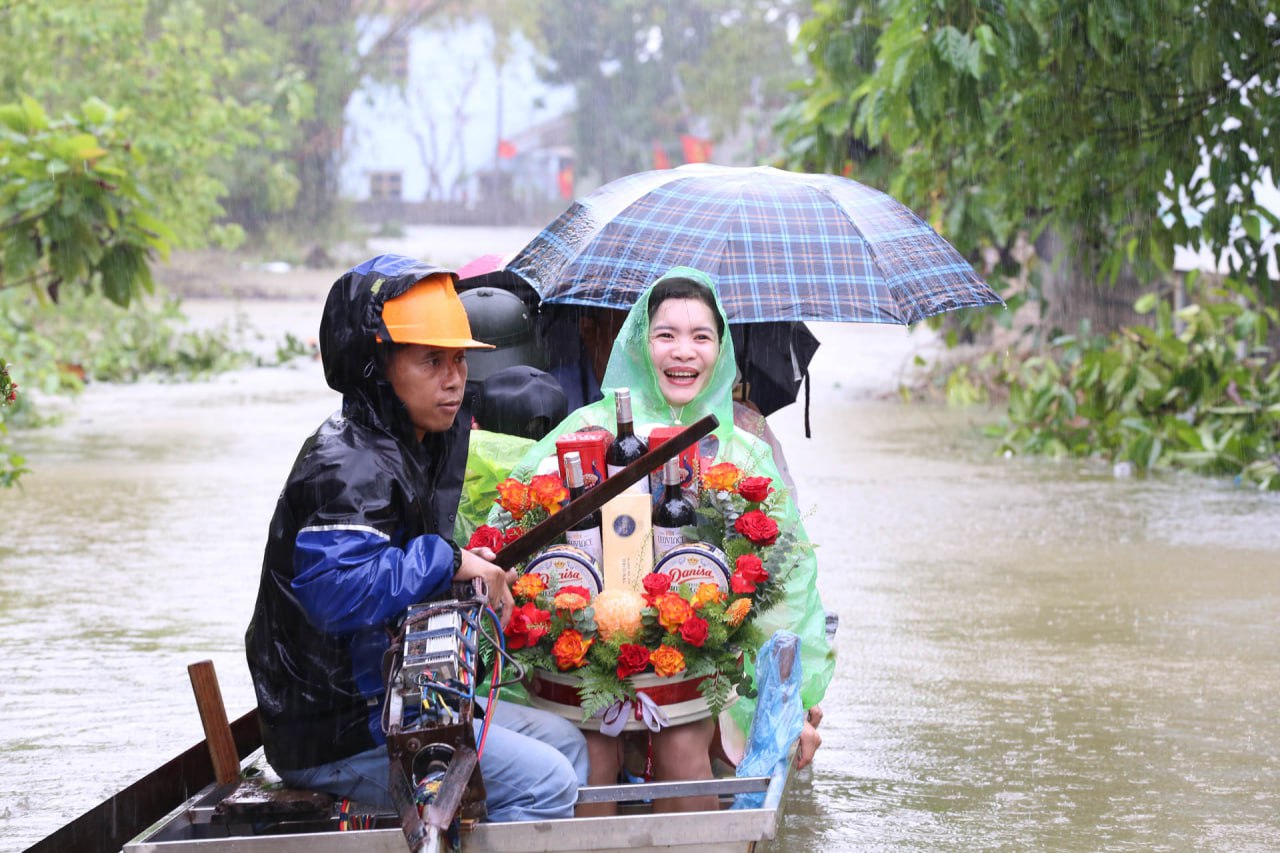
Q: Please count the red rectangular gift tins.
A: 2